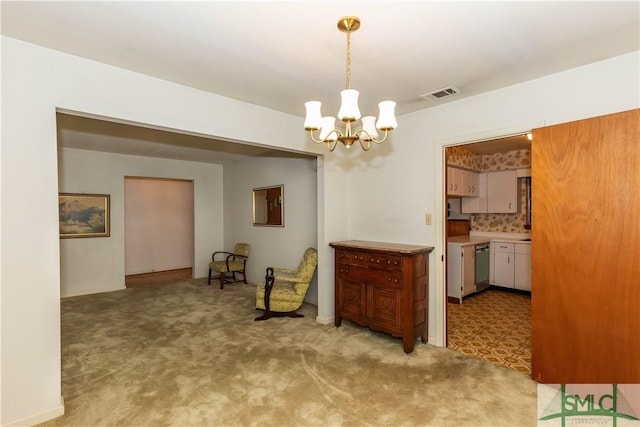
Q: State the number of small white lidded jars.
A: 0